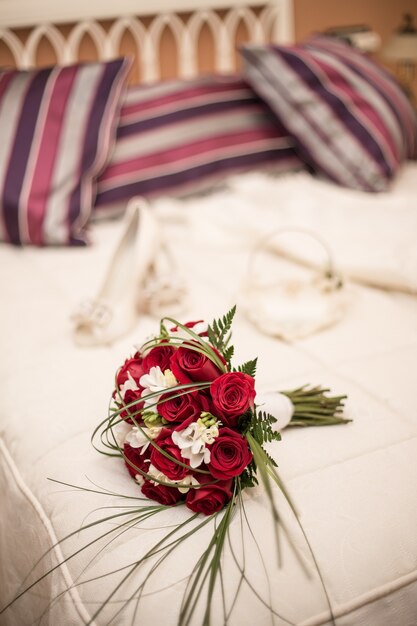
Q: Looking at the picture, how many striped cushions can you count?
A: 3